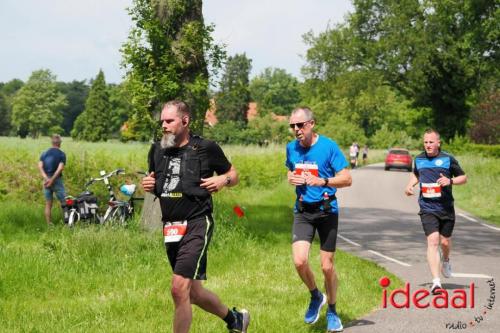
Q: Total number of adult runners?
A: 3